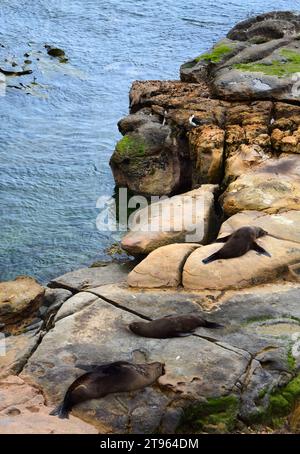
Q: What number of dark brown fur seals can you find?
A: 3